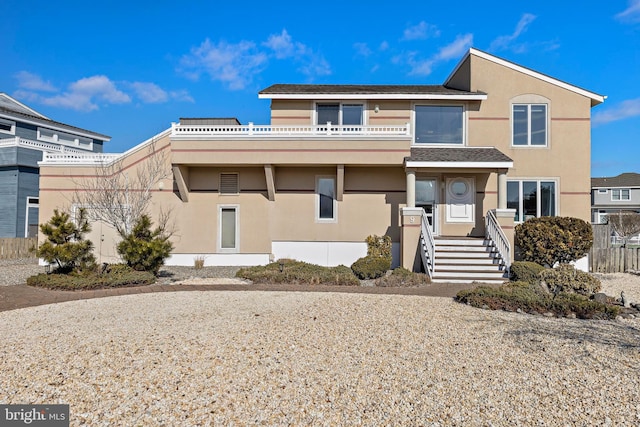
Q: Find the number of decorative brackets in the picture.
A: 3